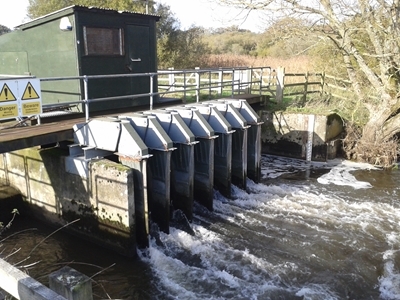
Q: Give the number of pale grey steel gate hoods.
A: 7